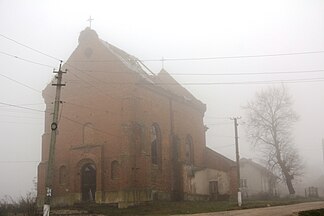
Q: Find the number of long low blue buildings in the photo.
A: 0